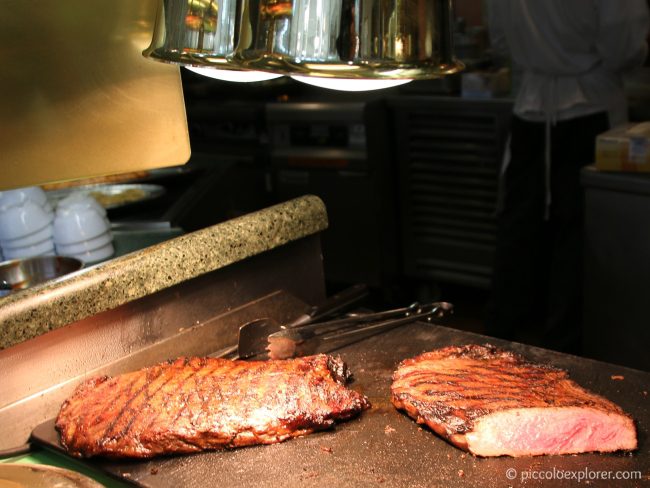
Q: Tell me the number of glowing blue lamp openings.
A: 2